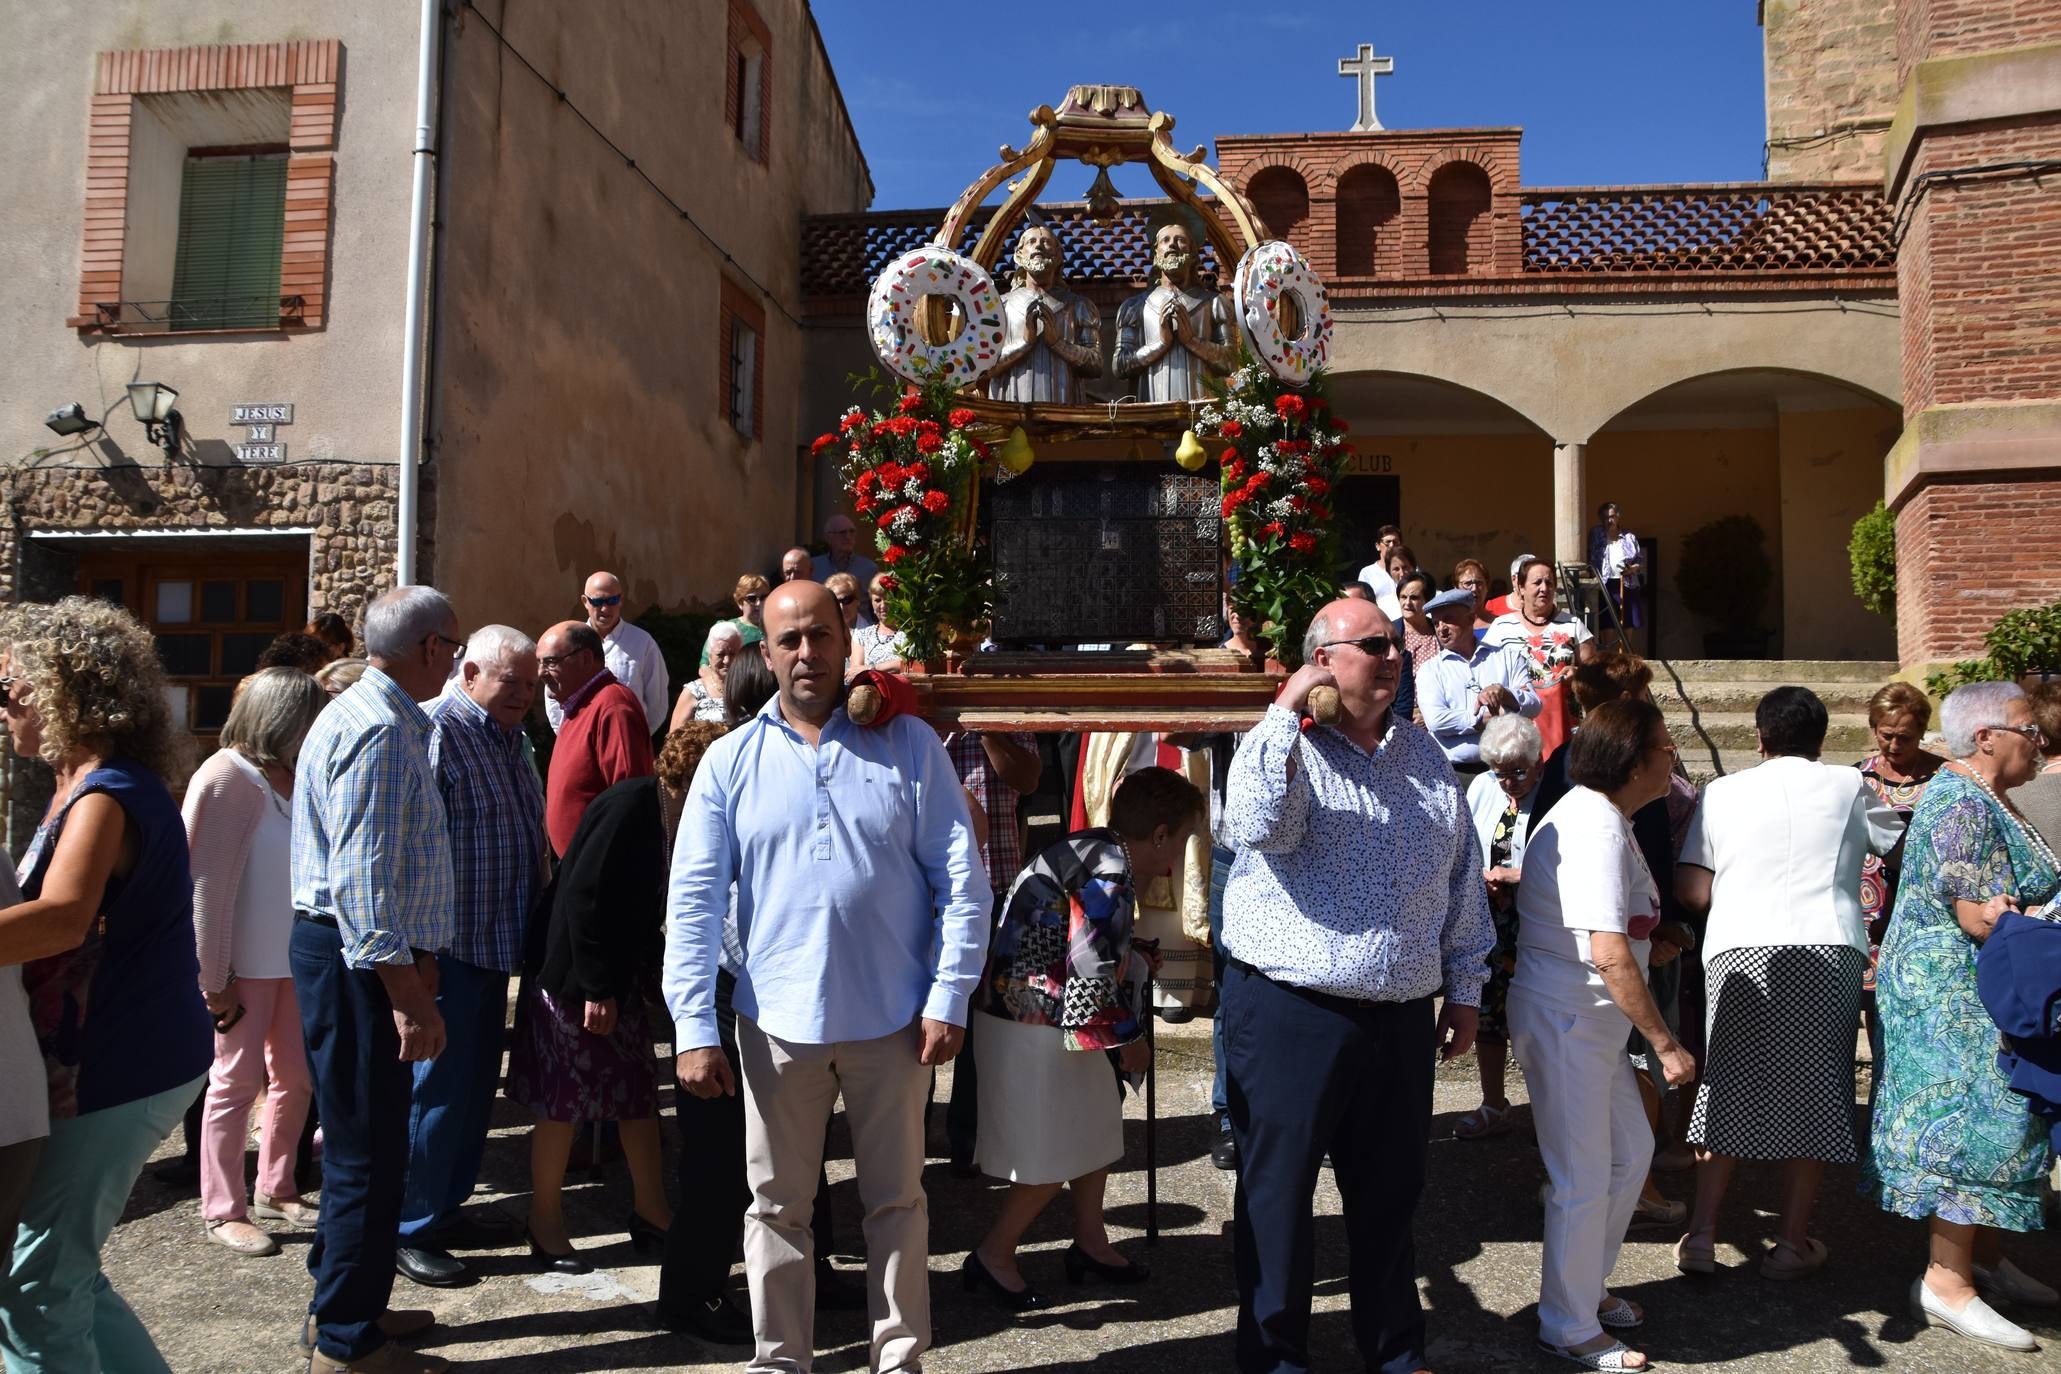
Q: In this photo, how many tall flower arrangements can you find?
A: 2